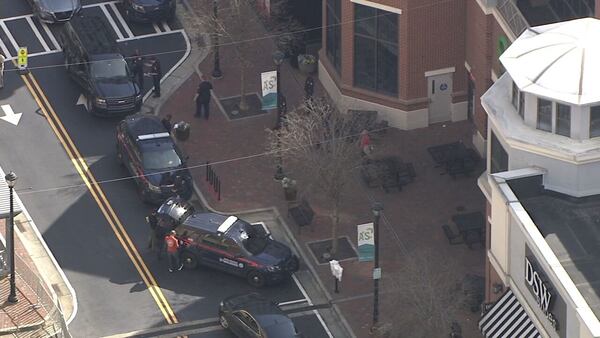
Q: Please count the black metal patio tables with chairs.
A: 3